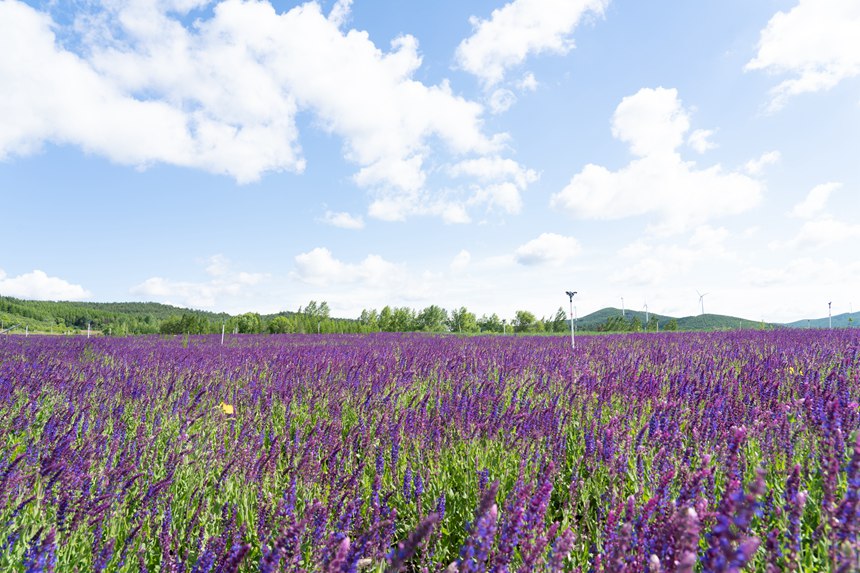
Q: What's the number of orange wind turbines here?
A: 0